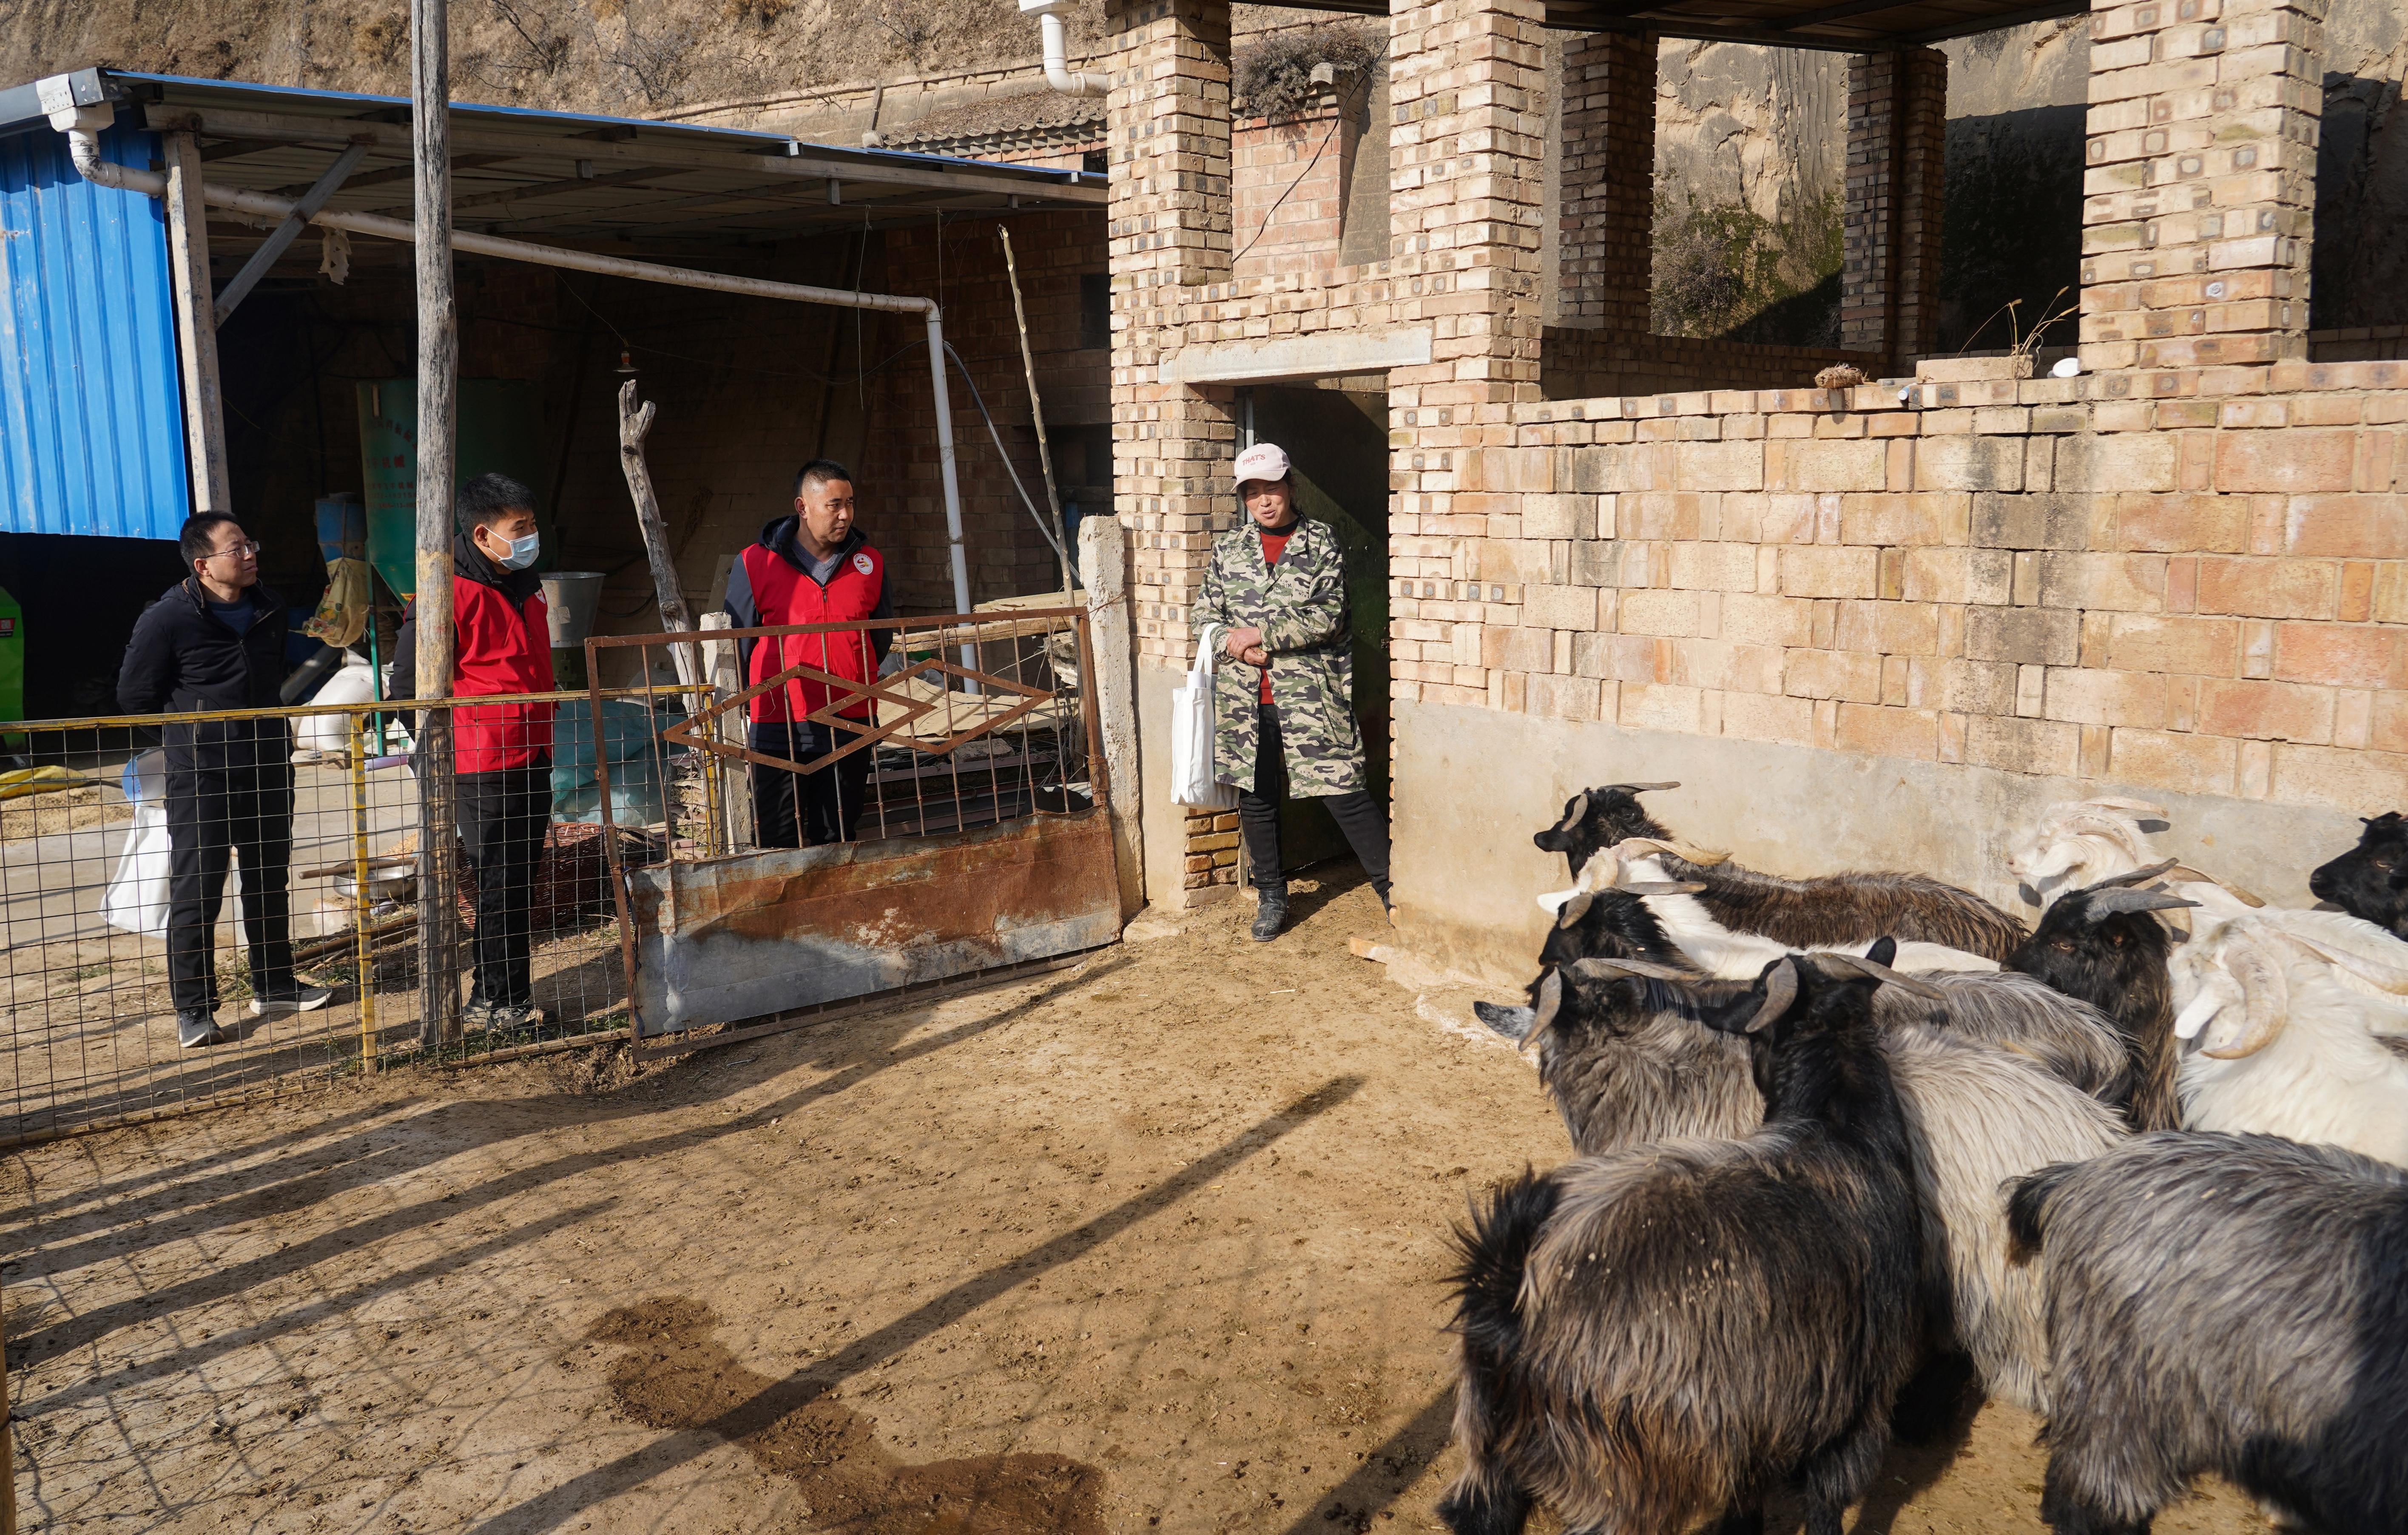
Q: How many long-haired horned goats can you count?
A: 11